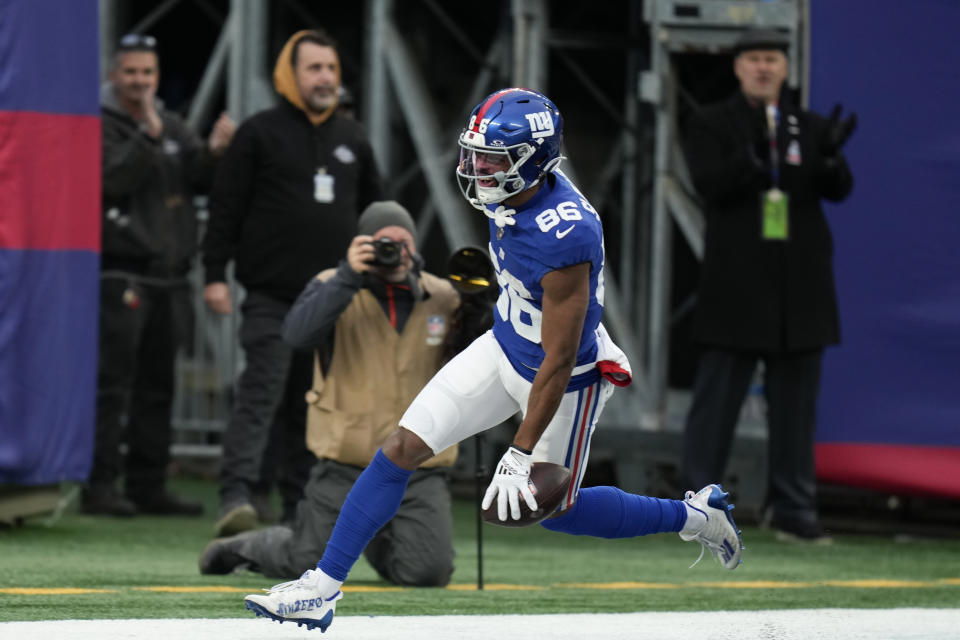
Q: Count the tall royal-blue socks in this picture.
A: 2